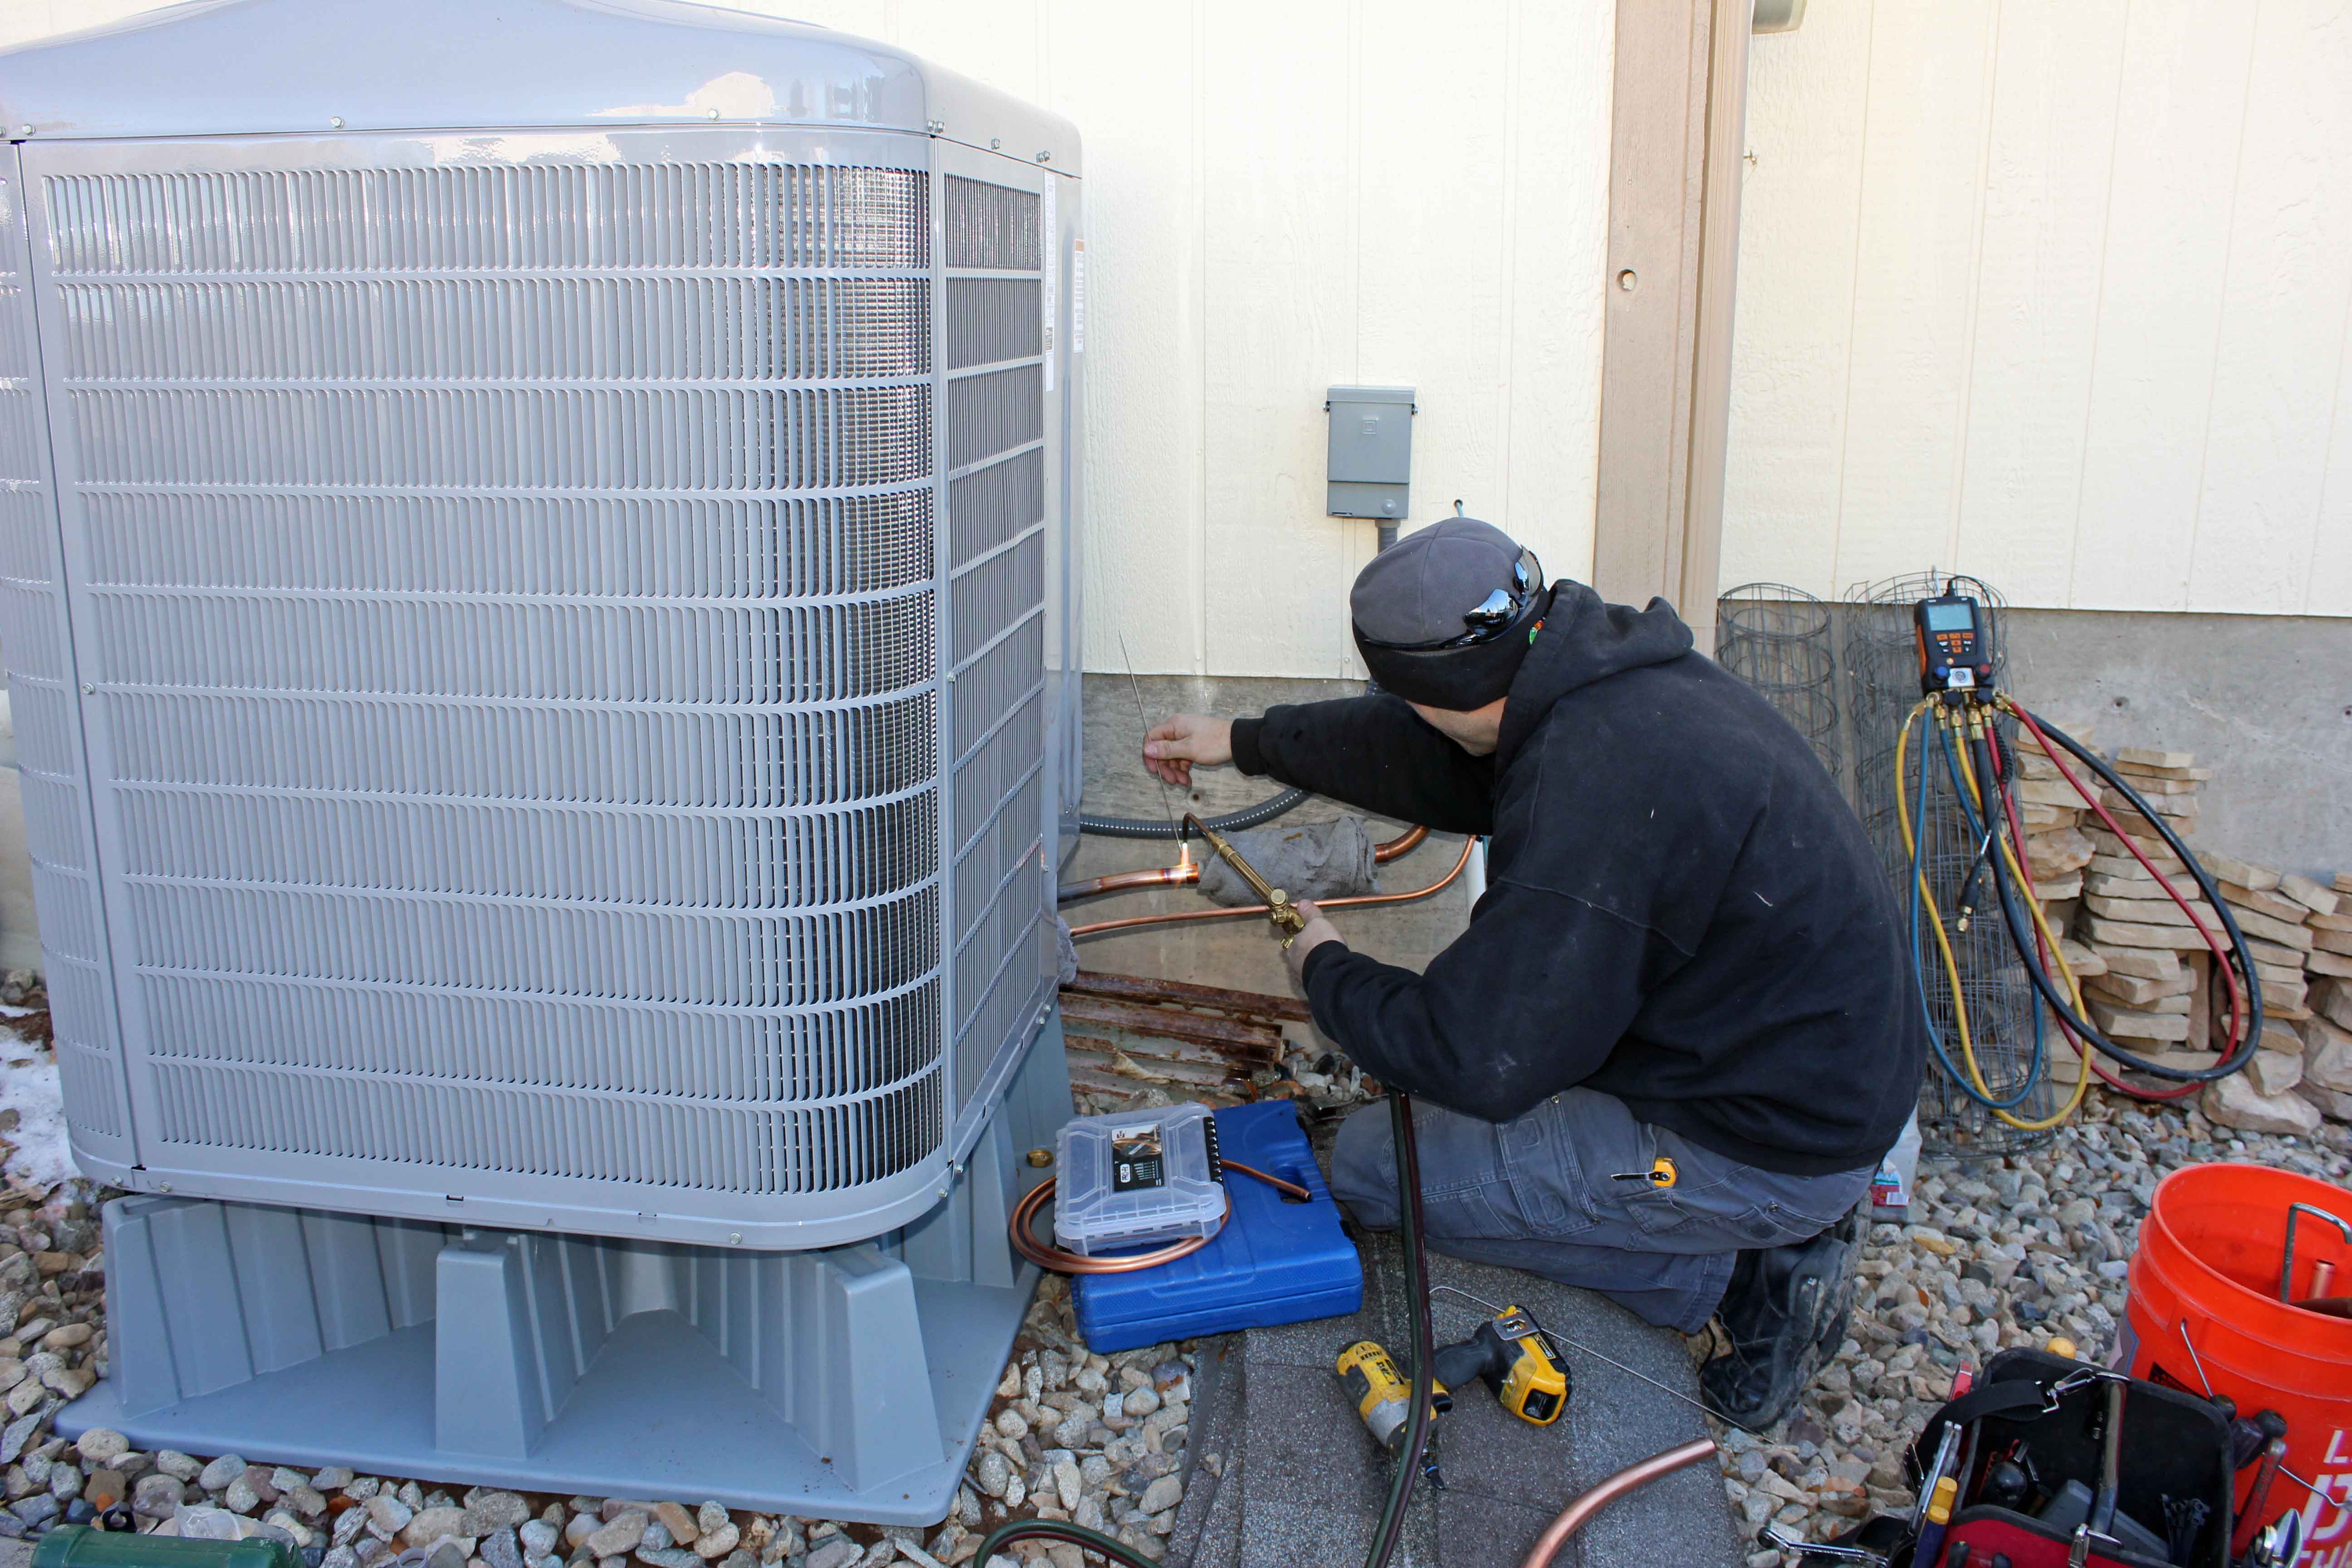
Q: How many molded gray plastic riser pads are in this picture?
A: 1